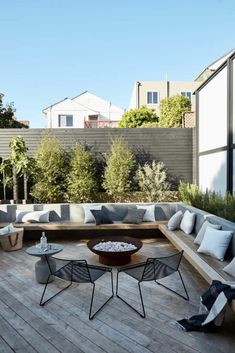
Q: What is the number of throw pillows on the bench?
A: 11